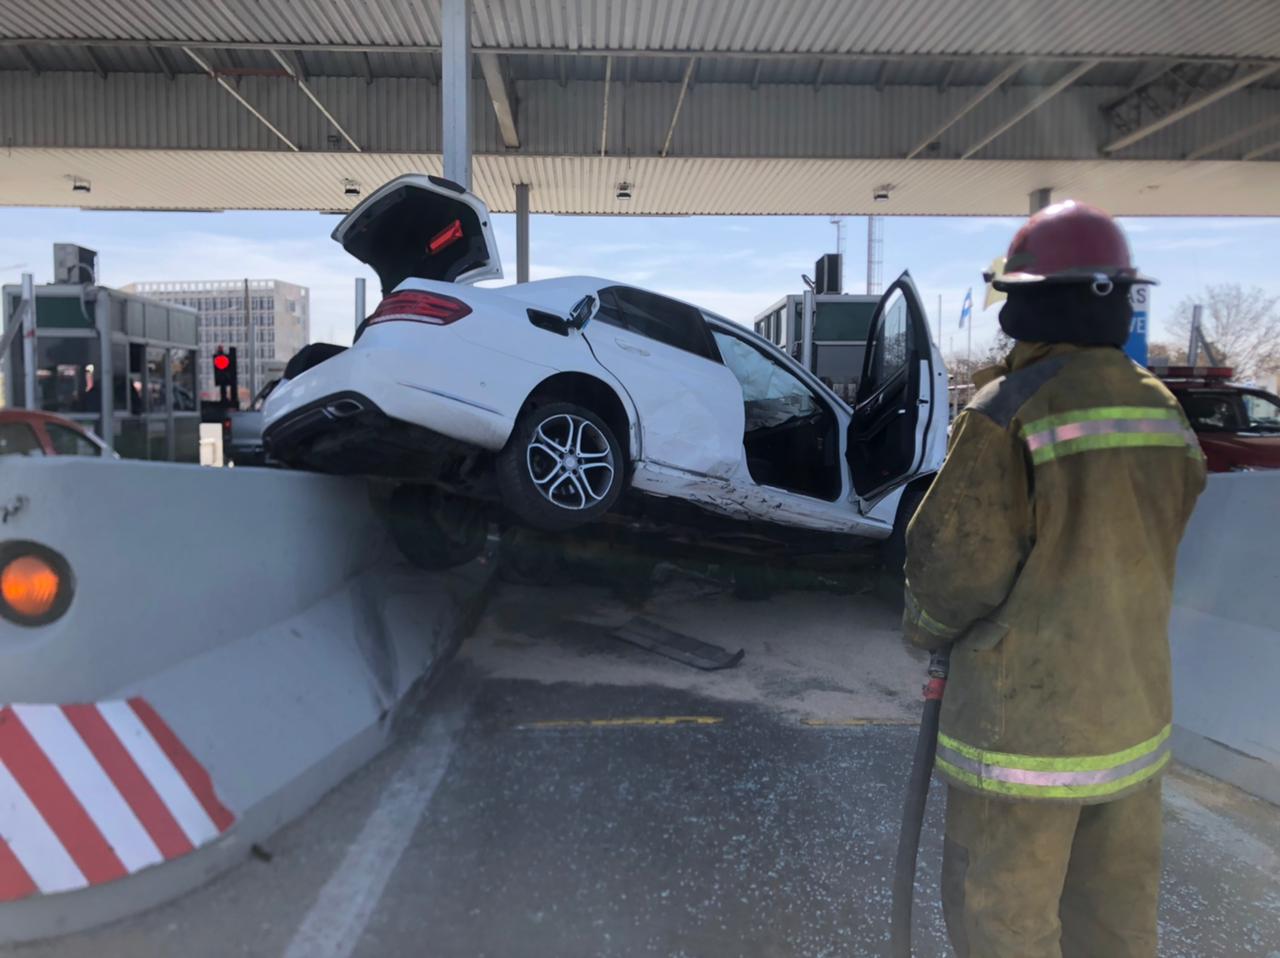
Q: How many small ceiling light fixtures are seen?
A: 4